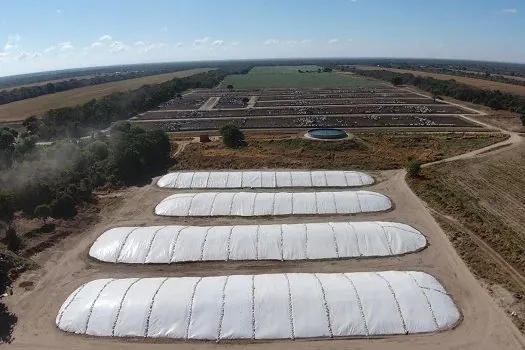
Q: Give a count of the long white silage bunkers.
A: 4